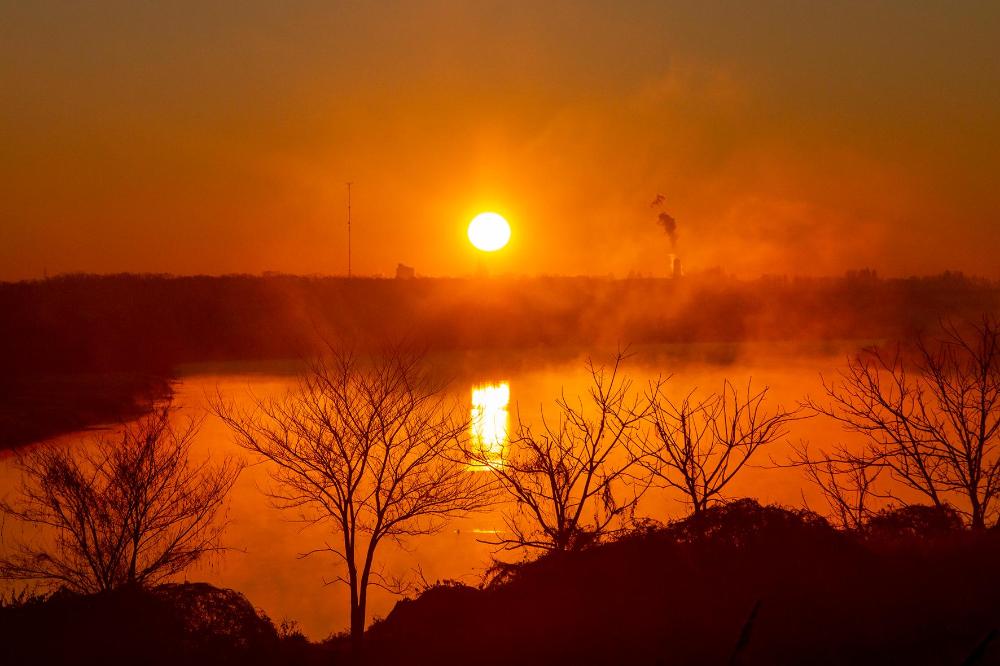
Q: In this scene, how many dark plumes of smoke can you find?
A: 1